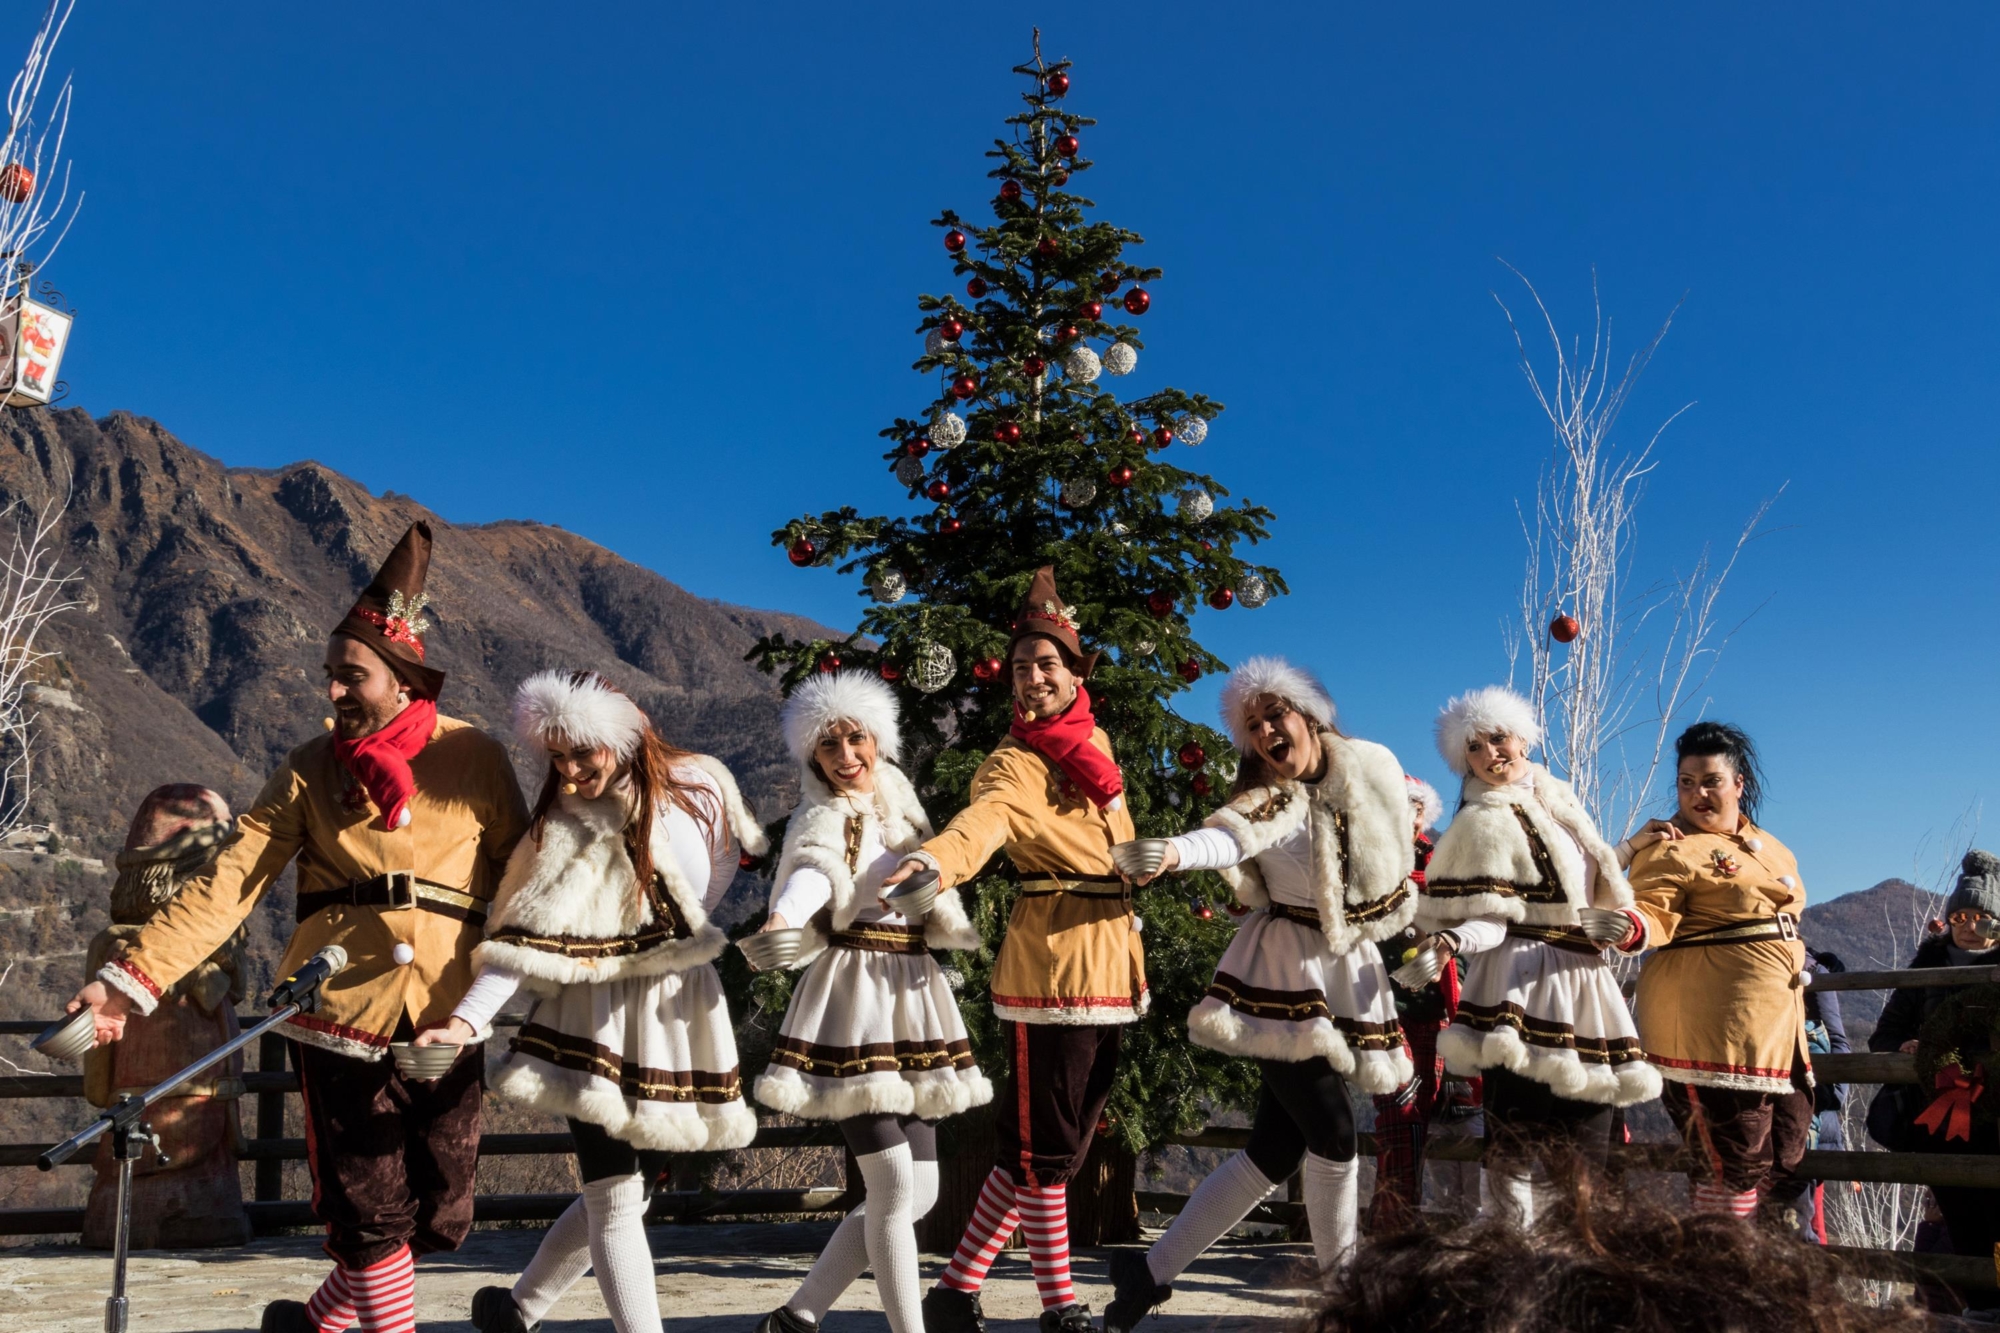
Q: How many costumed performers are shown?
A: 7